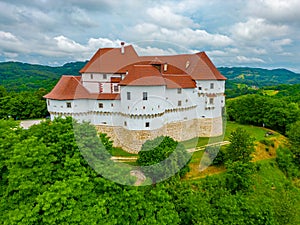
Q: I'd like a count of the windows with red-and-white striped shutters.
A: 0